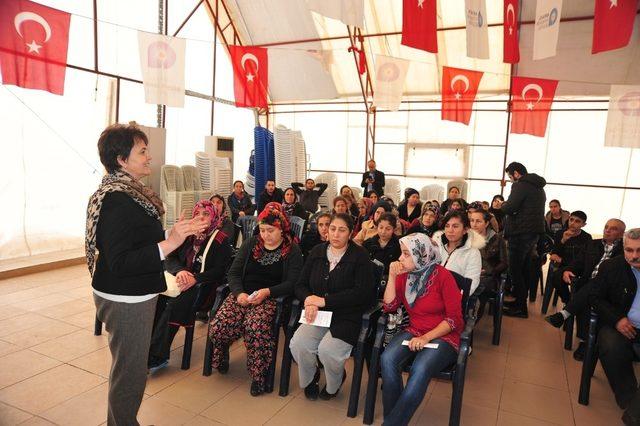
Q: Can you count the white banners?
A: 6